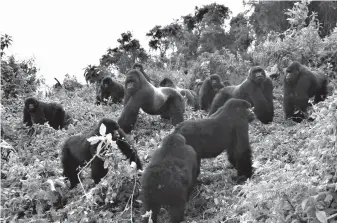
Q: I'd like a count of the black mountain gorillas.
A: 11